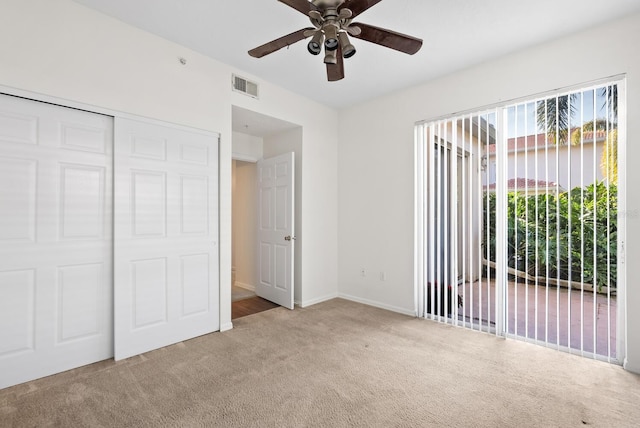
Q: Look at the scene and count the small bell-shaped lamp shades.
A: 4